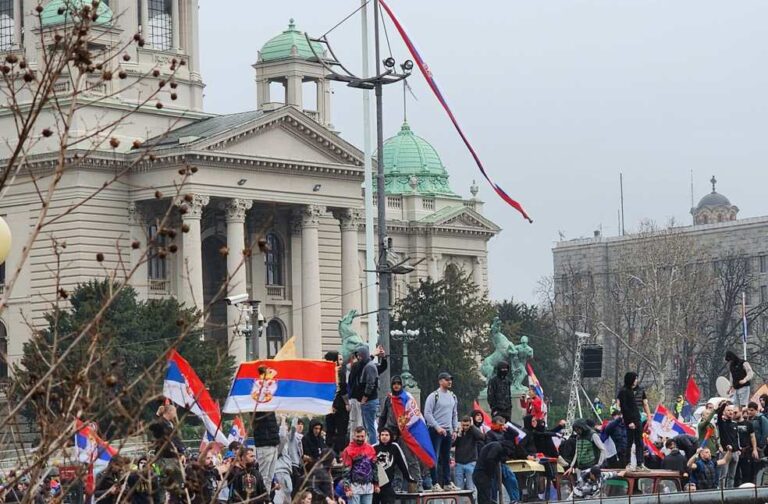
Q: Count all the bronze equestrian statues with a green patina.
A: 2